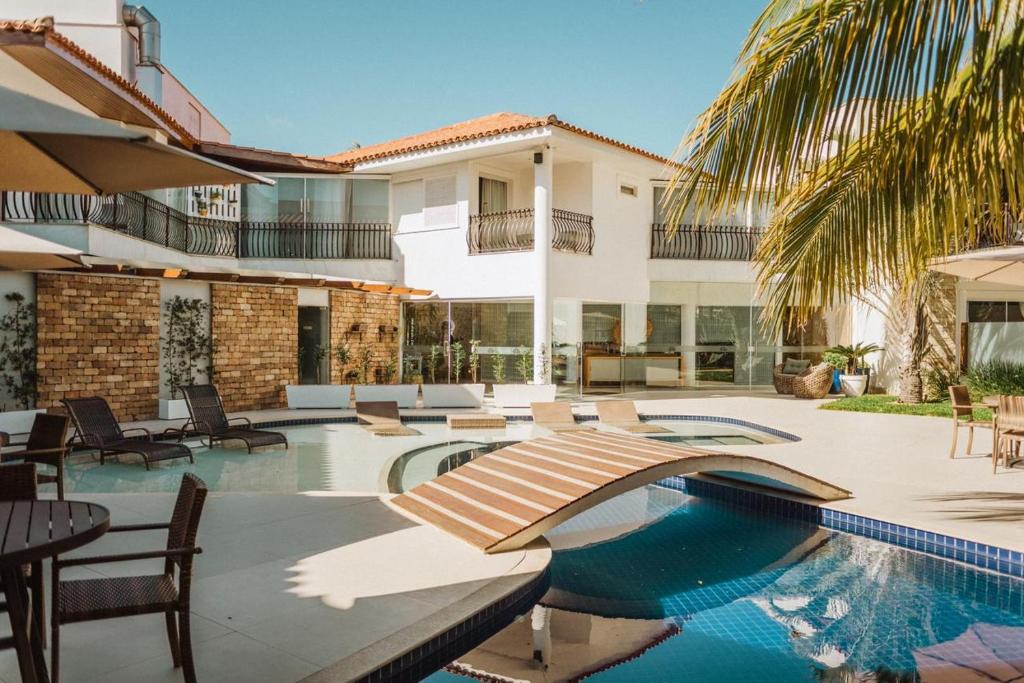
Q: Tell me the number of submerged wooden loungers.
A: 3